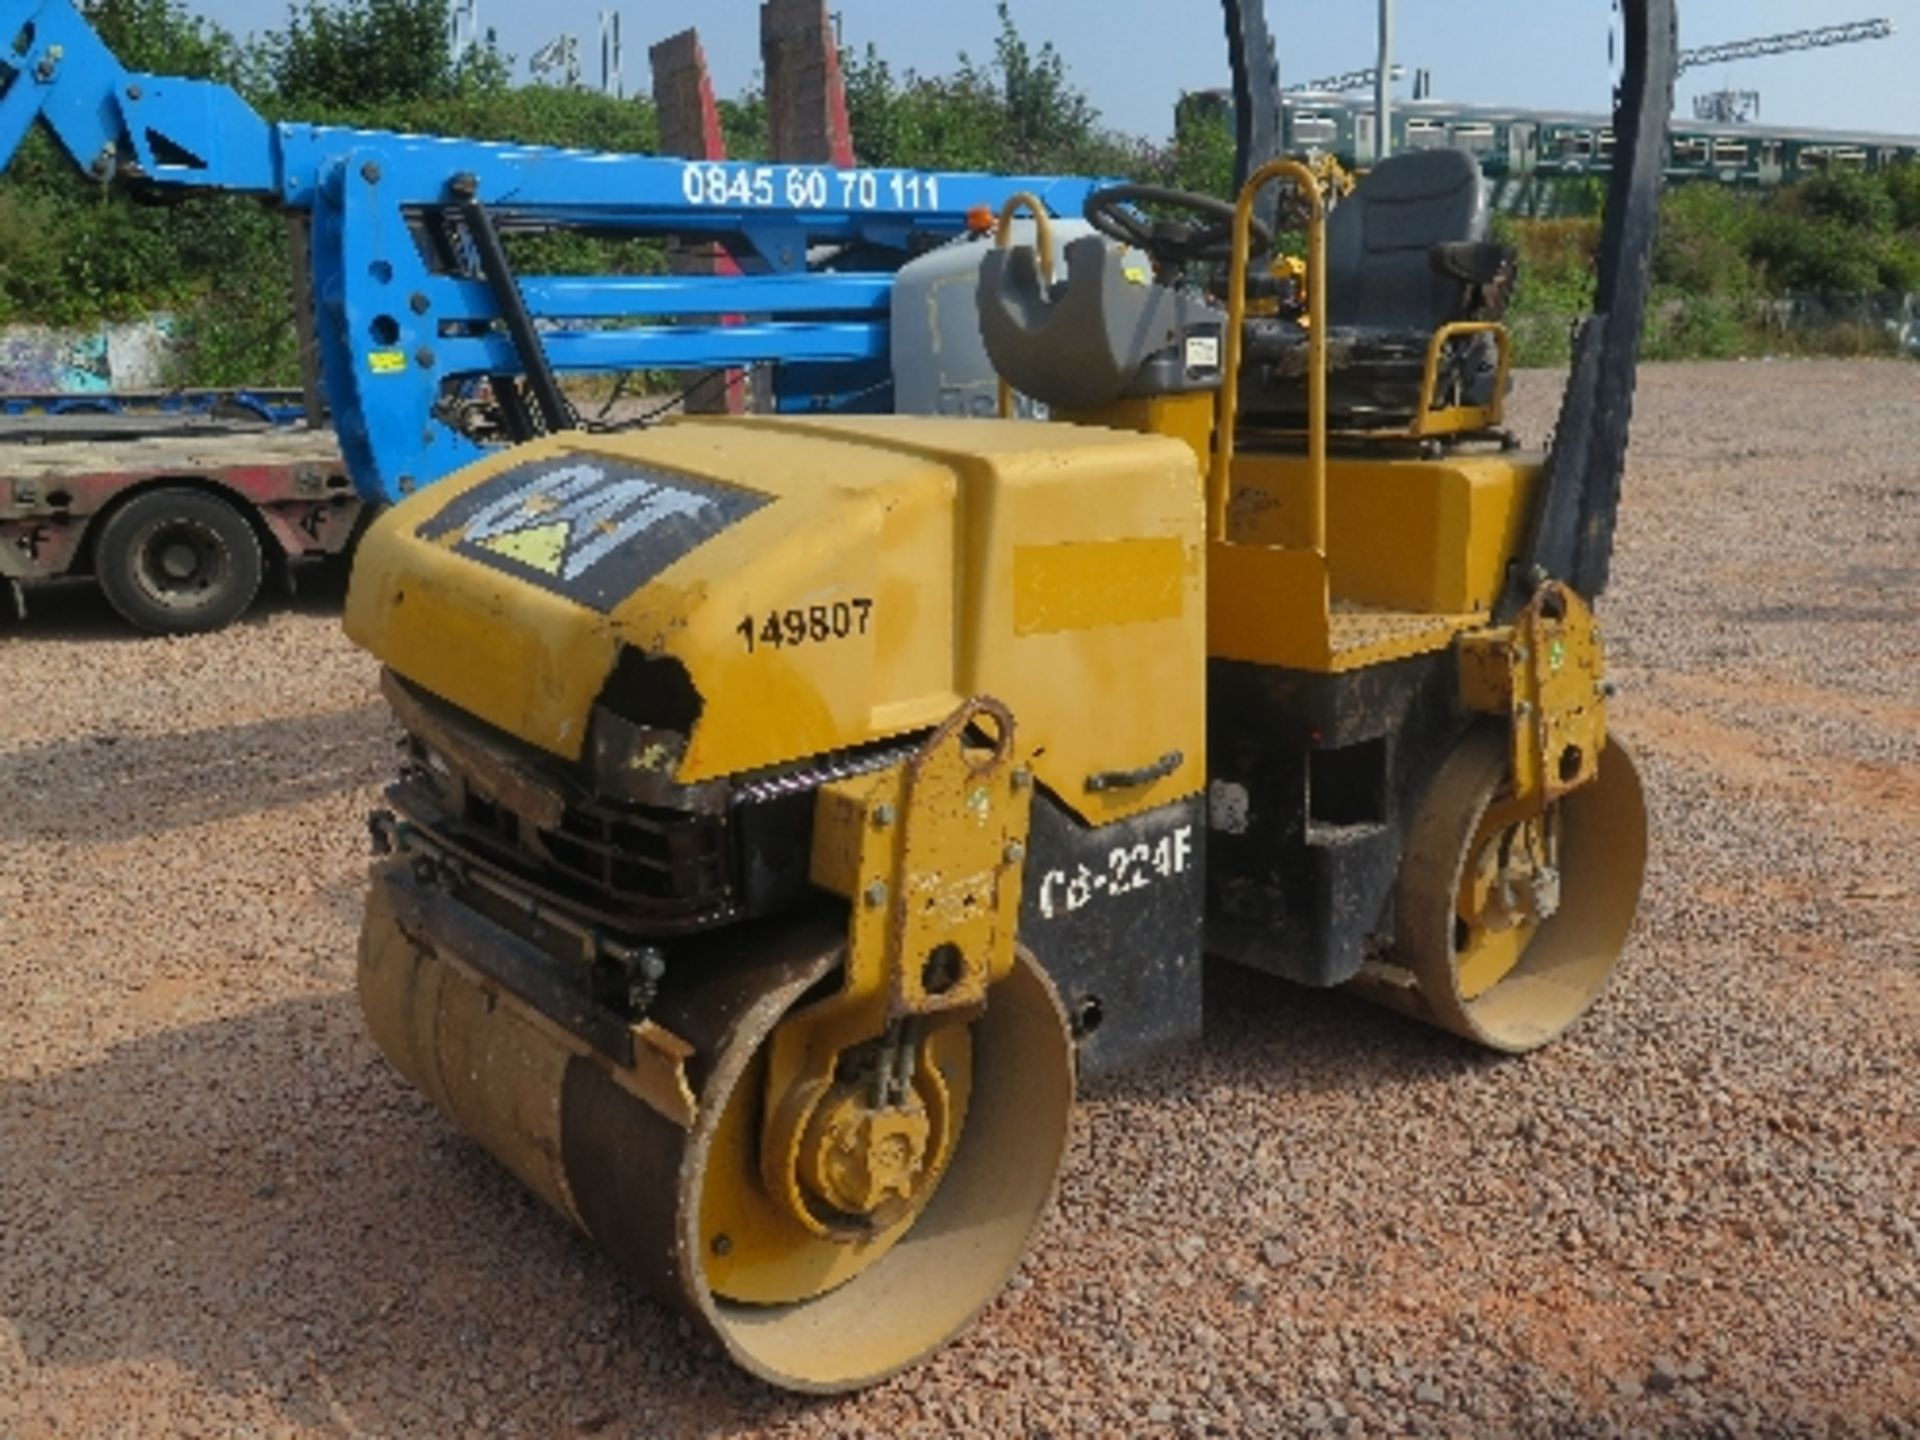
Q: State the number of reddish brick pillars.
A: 2